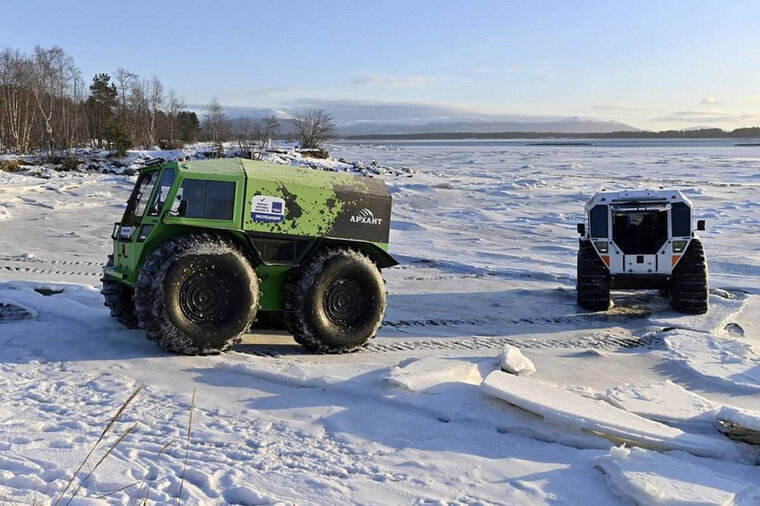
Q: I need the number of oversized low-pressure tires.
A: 5